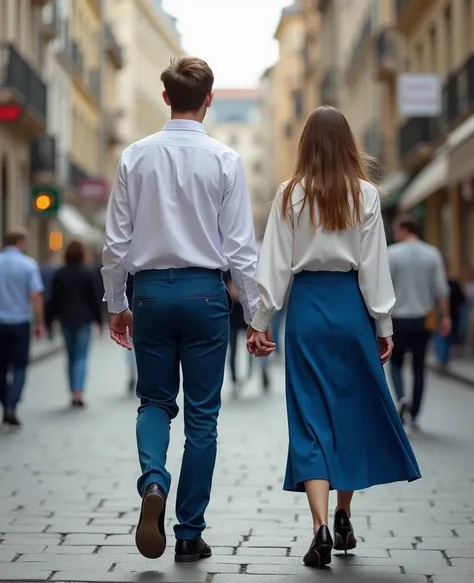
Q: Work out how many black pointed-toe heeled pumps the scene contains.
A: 2